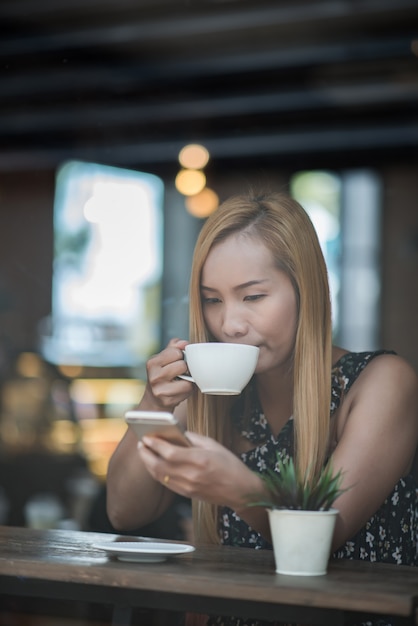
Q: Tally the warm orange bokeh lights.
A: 3